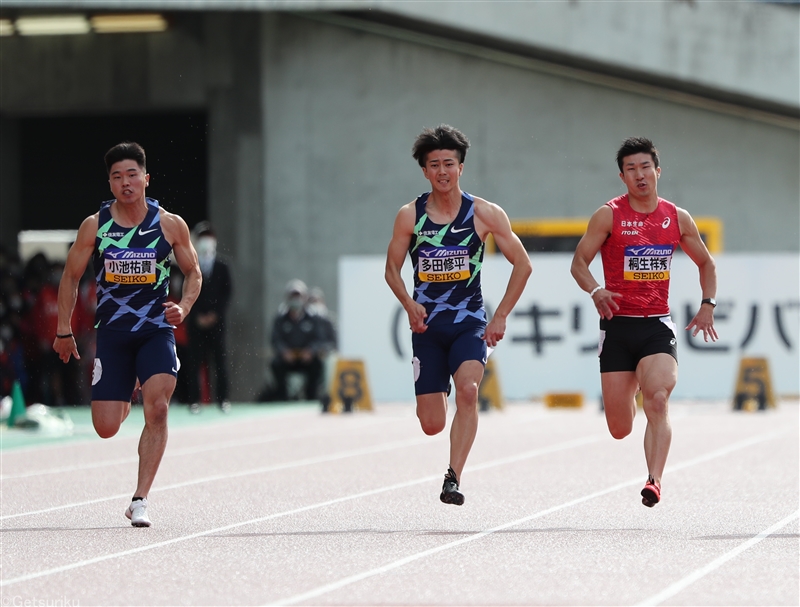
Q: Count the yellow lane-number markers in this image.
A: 3